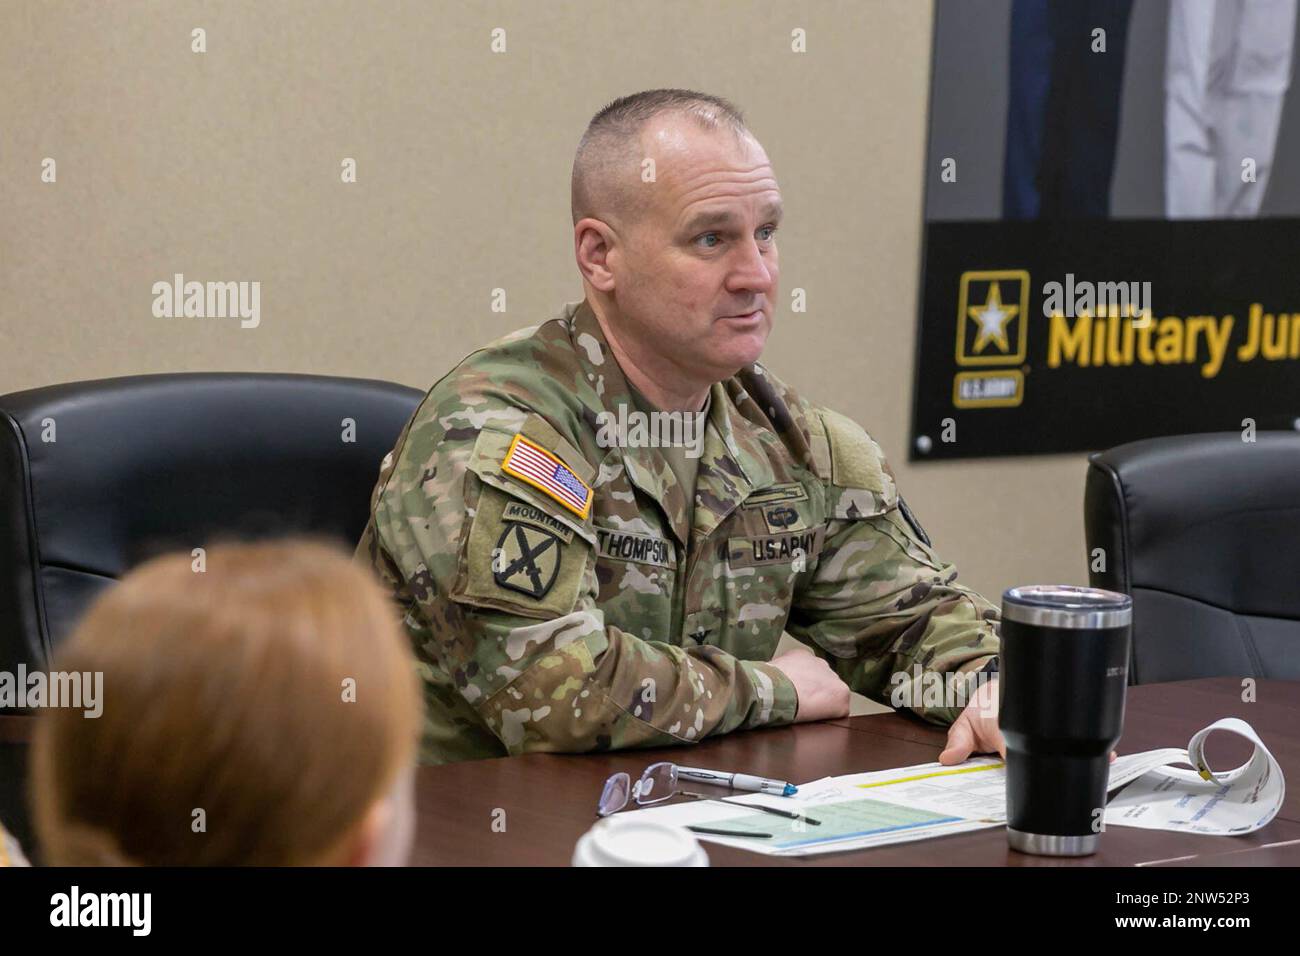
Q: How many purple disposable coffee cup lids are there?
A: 0